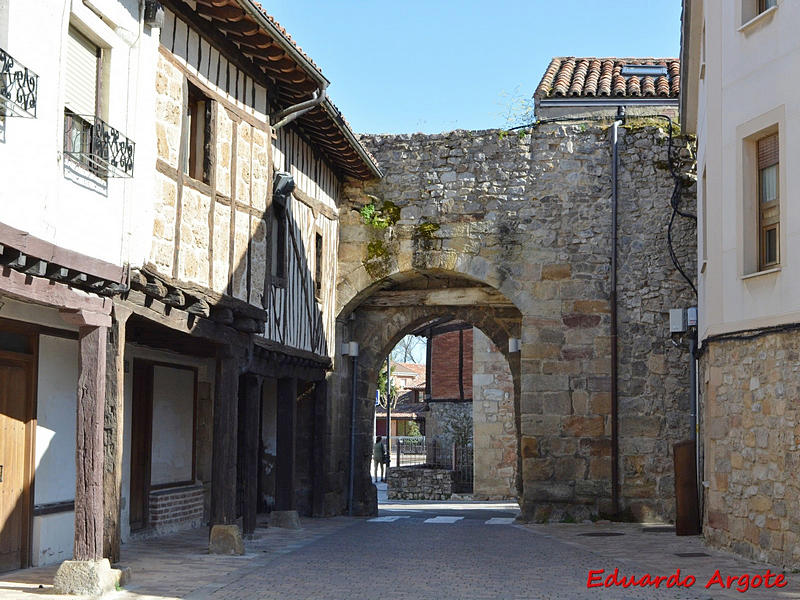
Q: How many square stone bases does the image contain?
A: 3